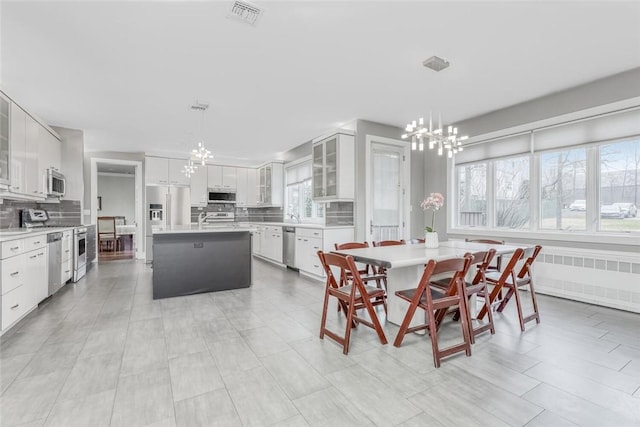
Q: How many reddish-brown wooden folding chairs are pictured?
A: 8